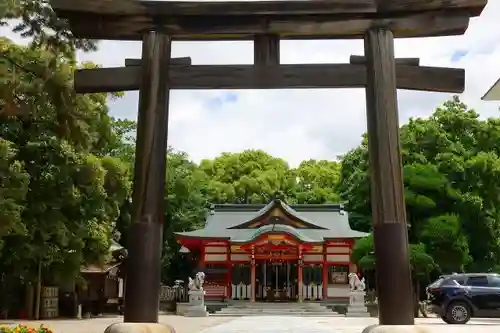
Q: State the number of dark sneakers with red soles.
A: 0